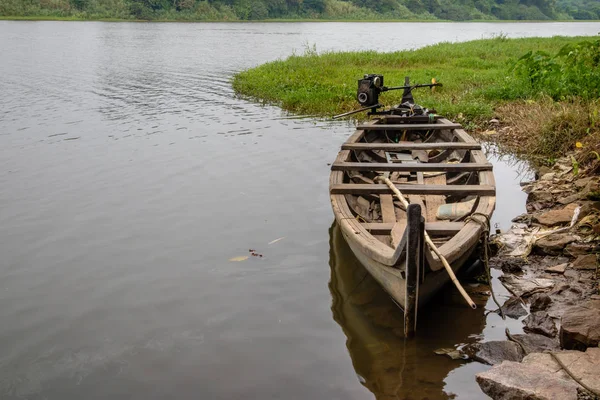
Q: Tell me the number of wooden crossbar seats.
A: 5